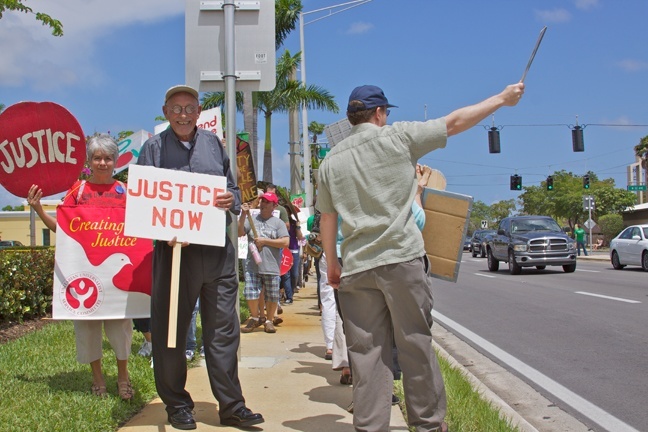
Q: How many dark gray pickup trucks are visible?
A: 1